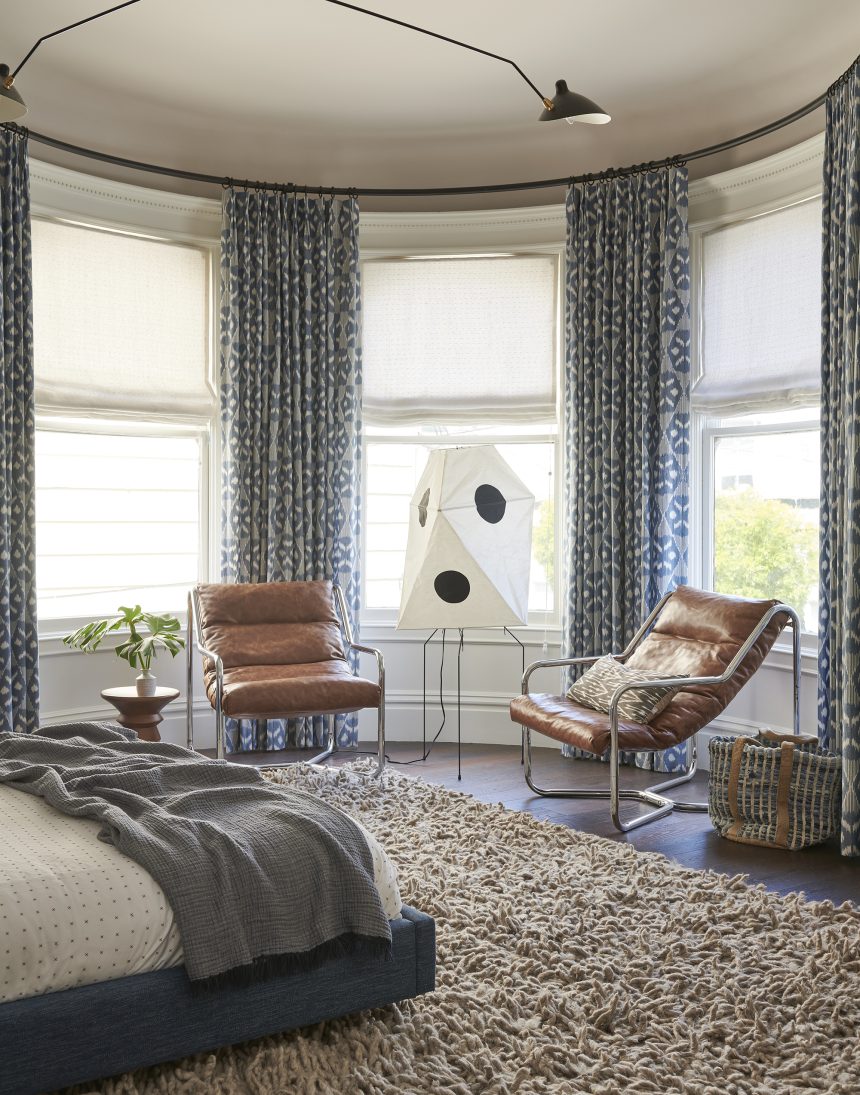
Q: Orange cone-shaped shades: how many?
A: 0